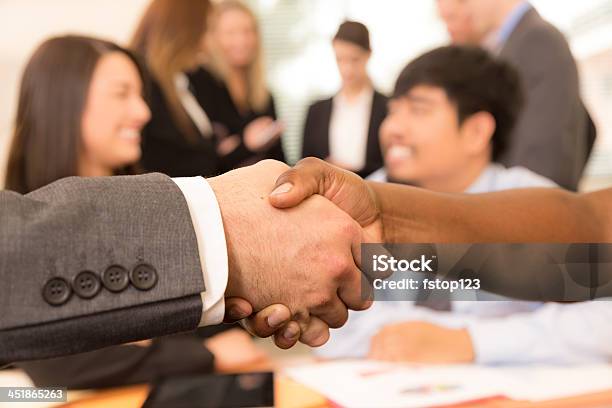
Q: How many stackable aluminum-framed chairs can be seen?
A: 0